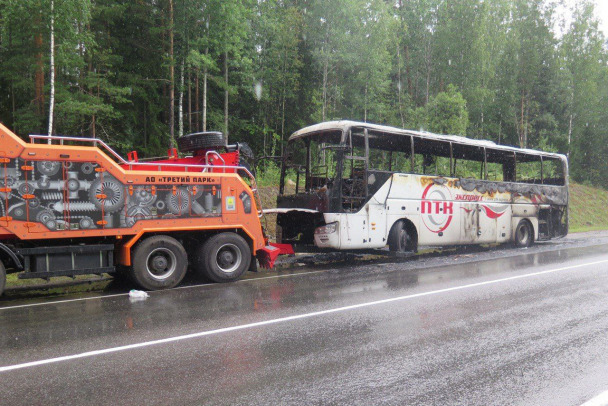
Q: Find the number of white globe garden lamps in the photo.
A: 0